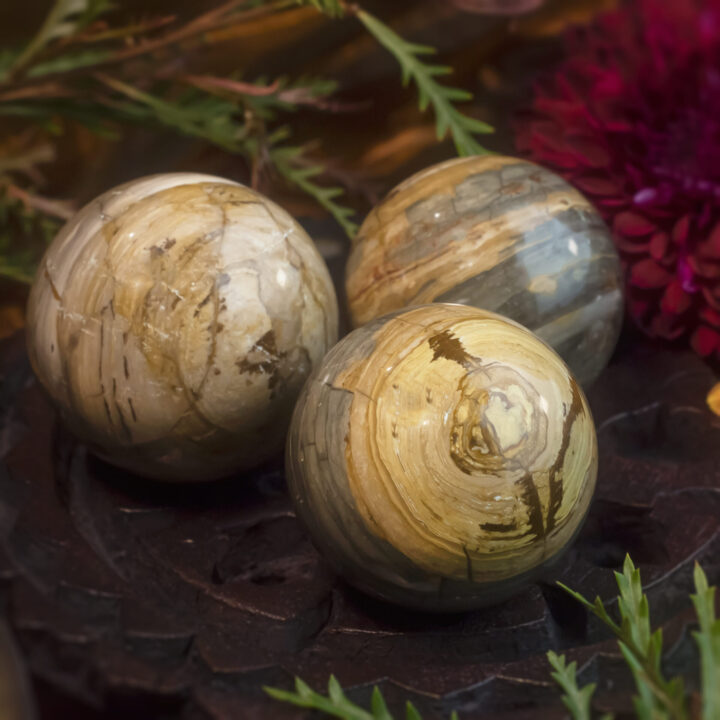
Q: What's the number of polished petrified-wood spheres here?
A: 3